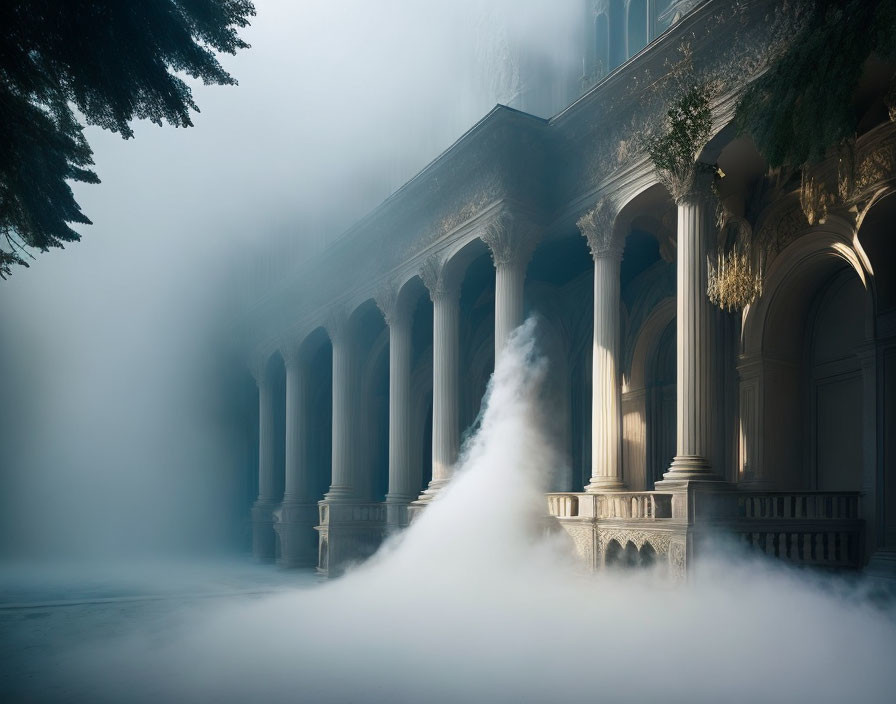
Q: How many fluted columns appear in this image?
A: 8